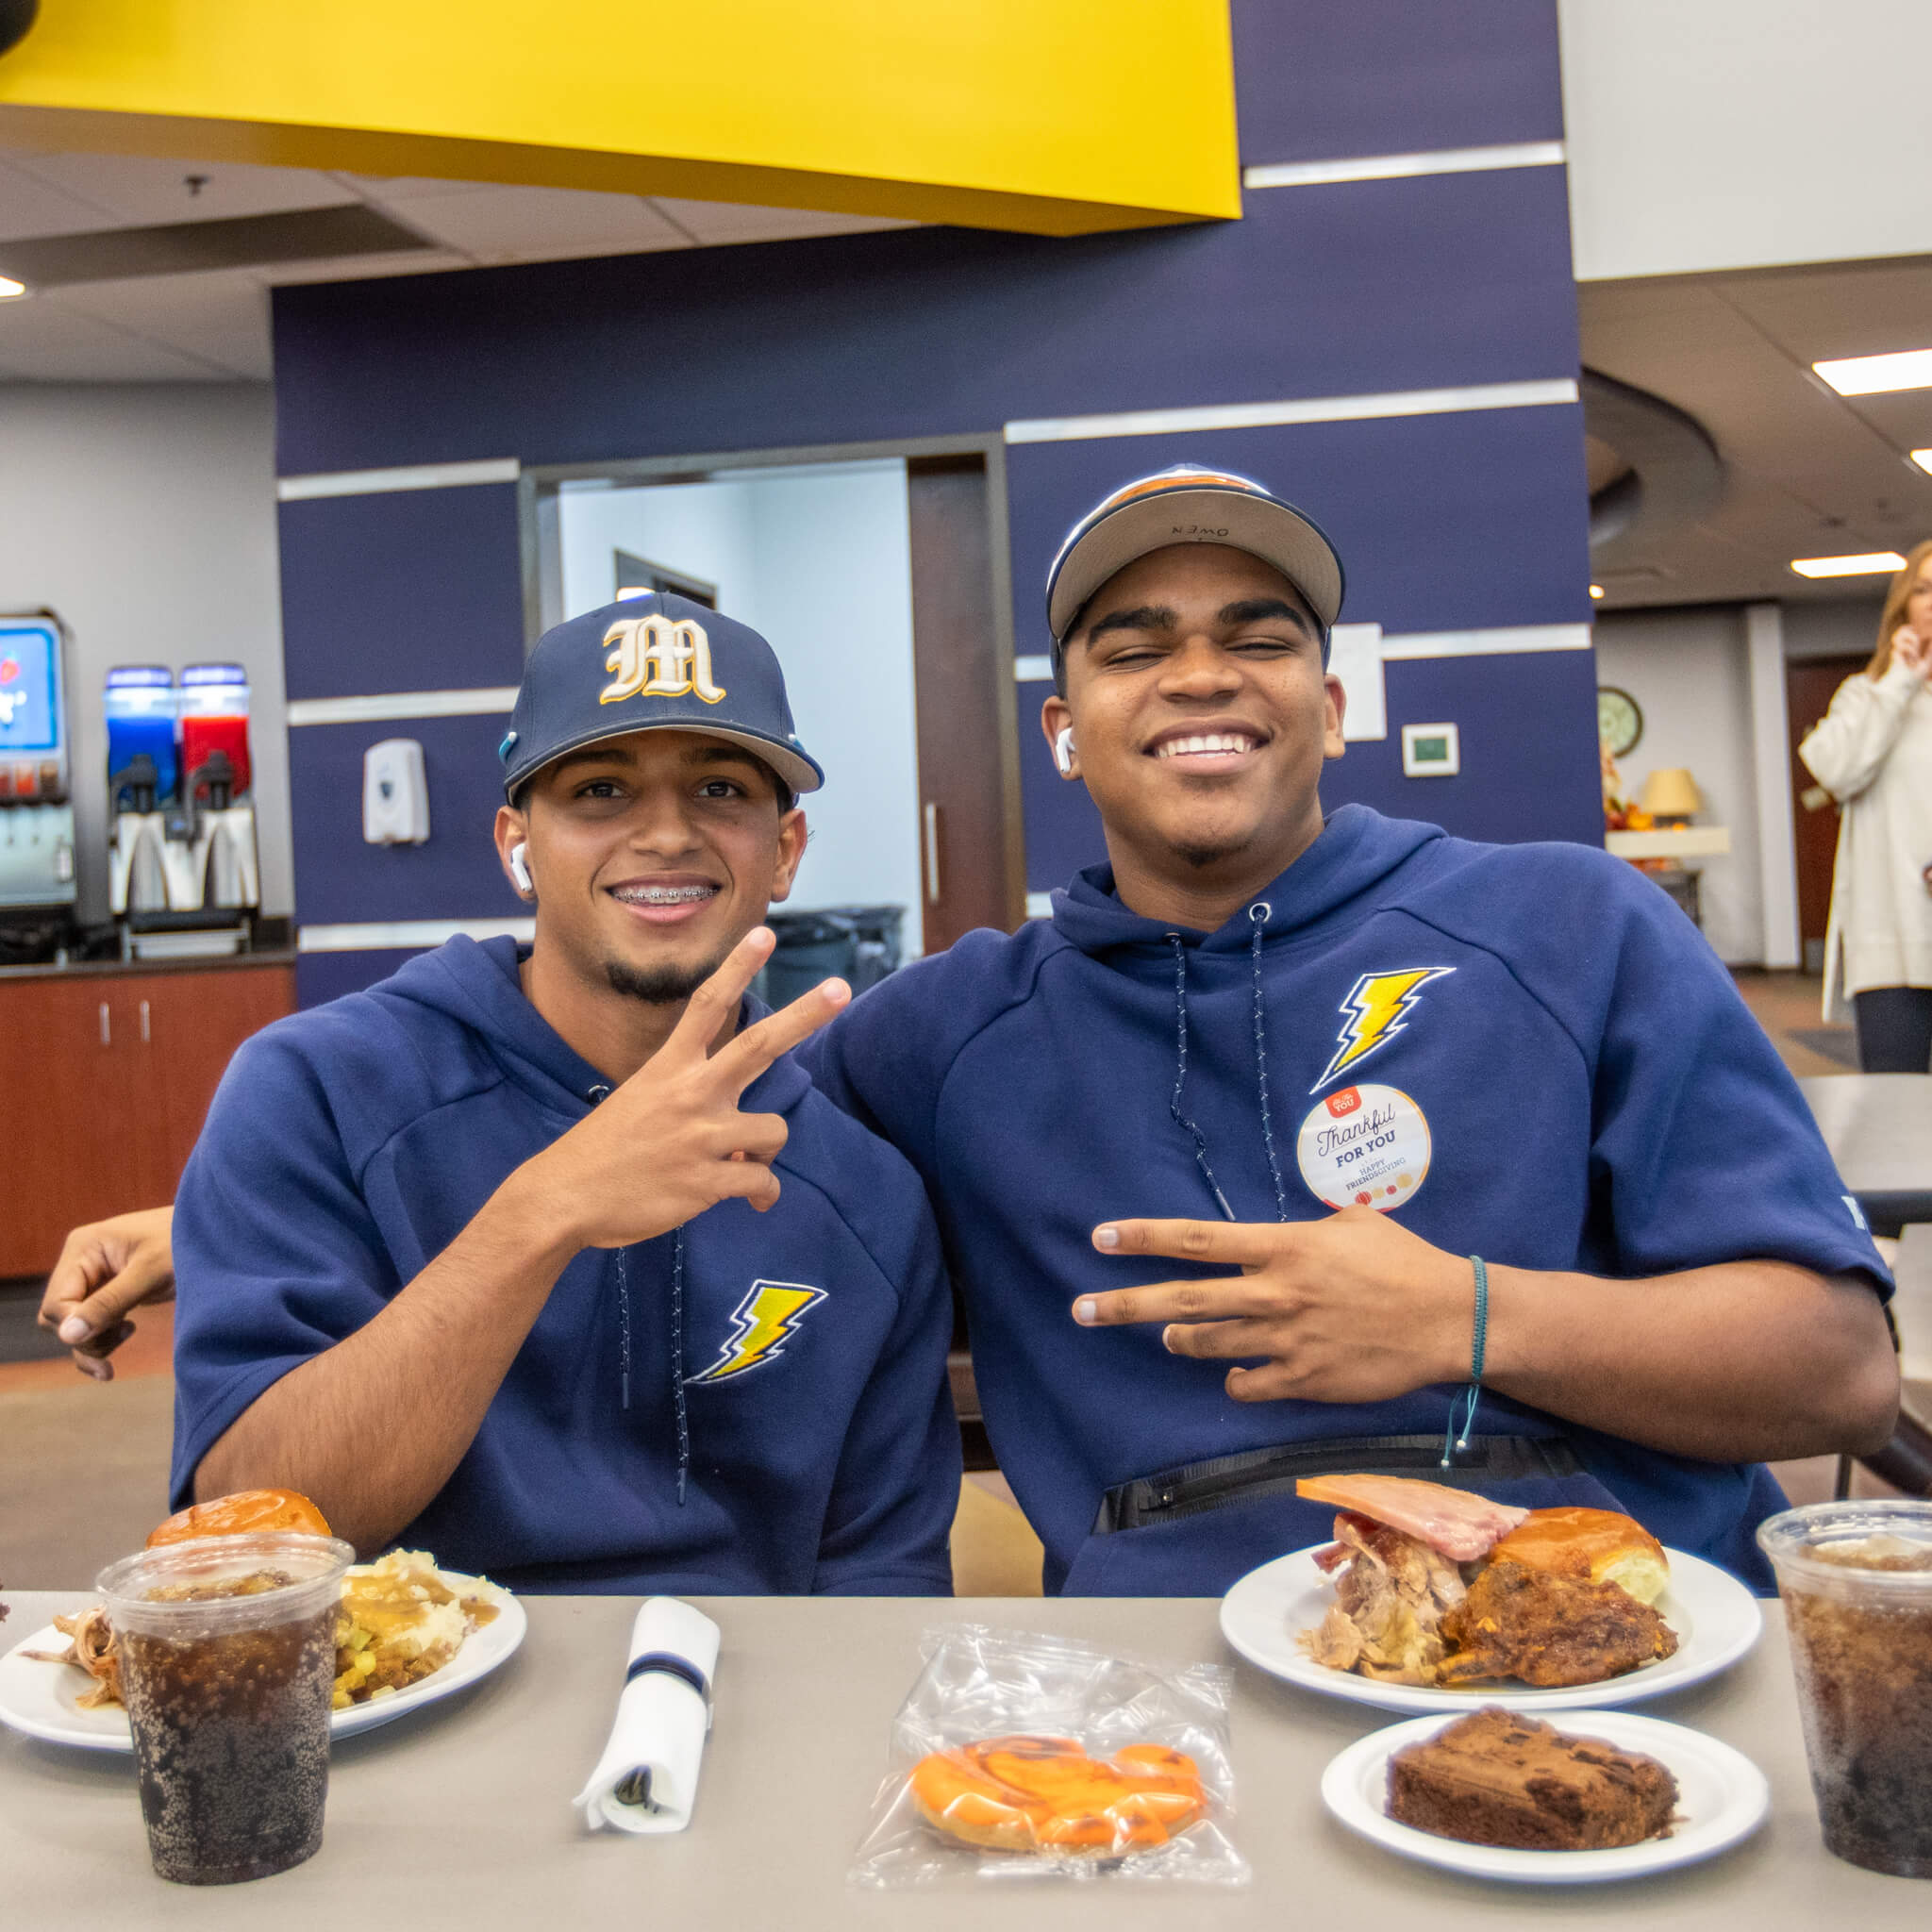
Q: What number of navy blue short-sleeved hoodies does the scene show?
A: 2